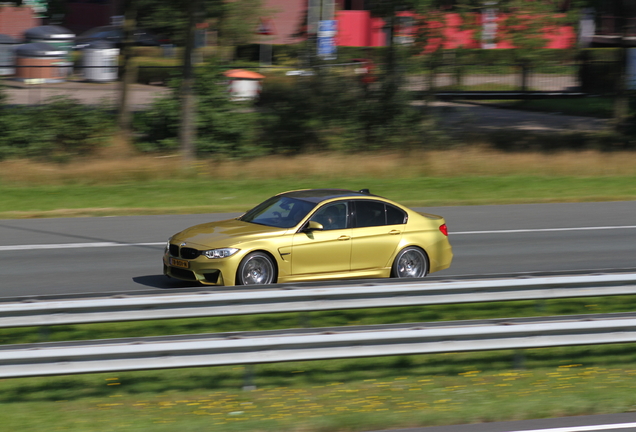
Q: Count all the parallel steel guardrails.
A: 2